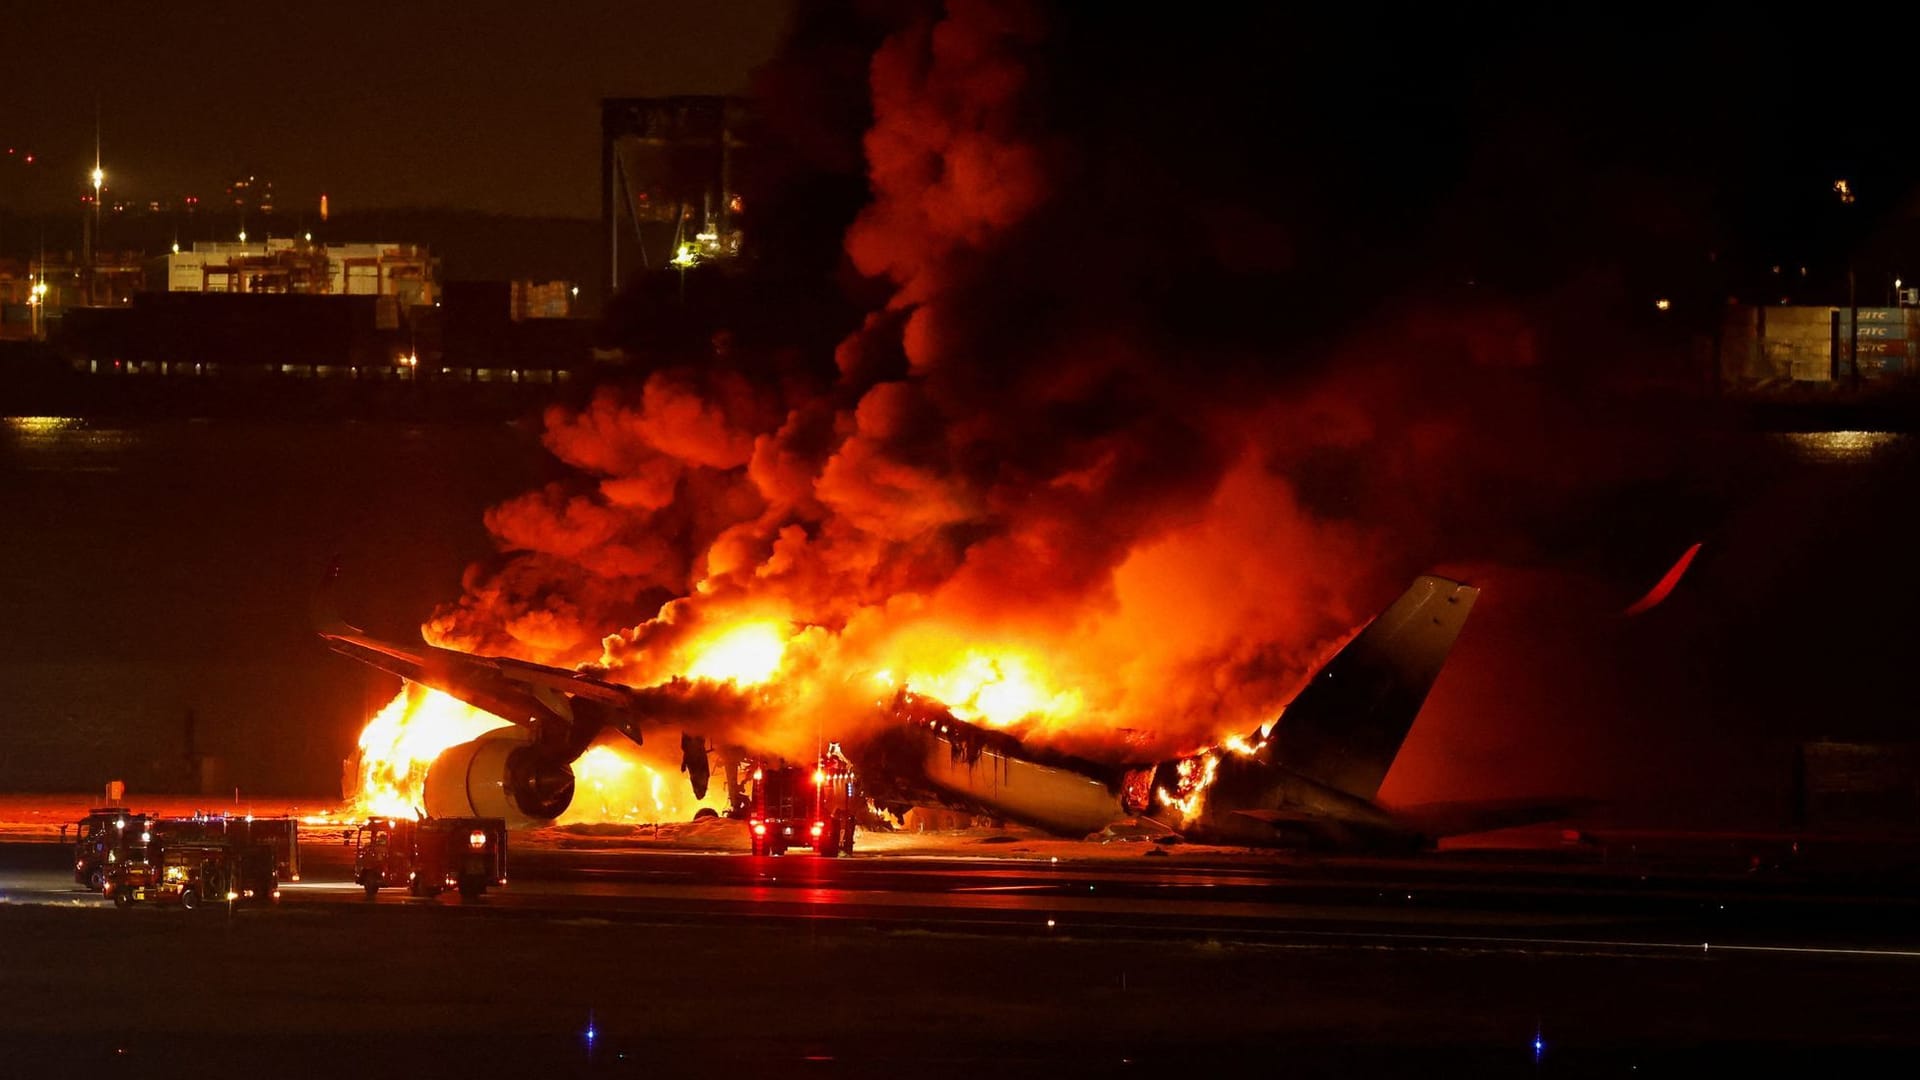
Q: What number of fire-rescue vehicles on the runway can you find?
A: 4